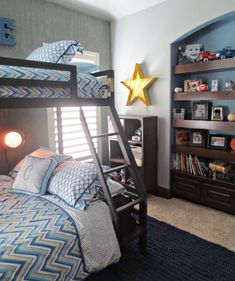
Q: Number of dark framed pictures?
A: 4